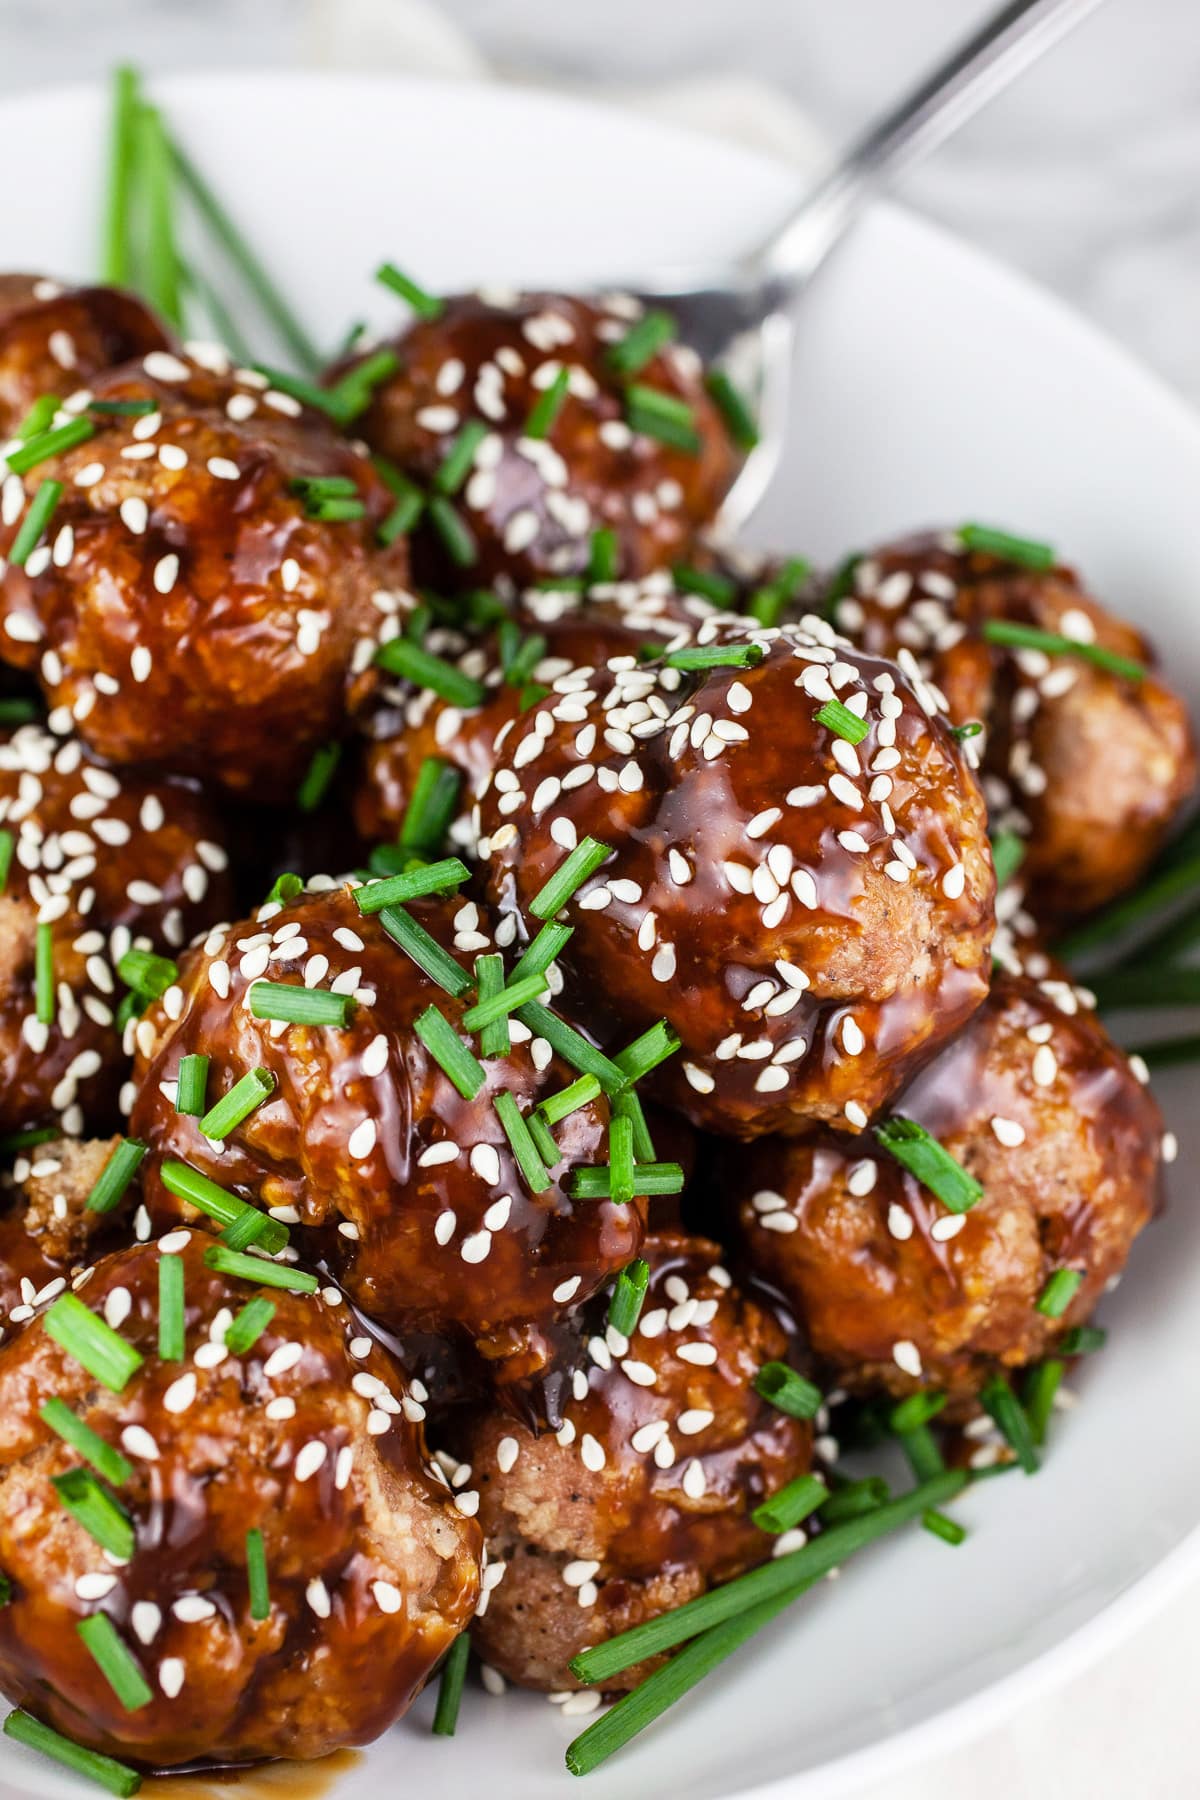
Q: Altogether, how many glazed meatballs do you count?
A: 12